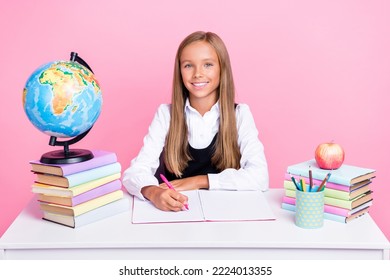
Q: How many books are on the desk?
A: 12